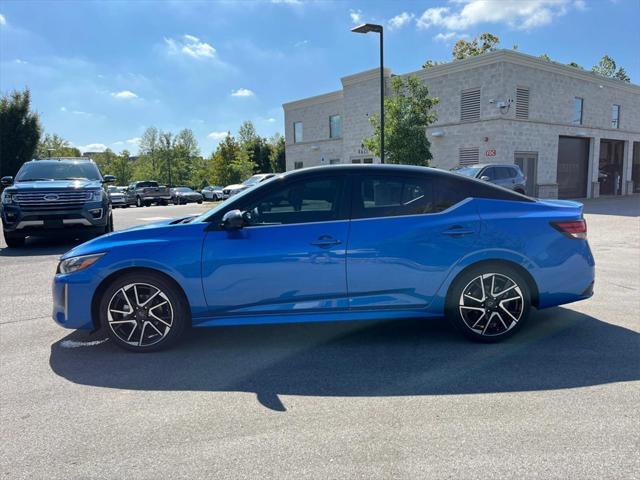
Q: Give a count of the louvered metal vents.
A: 3